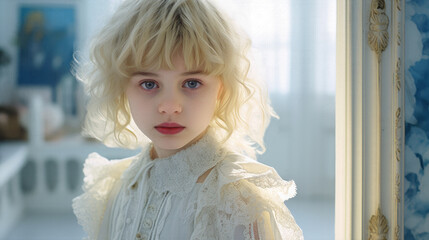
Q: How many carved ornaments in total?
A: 2